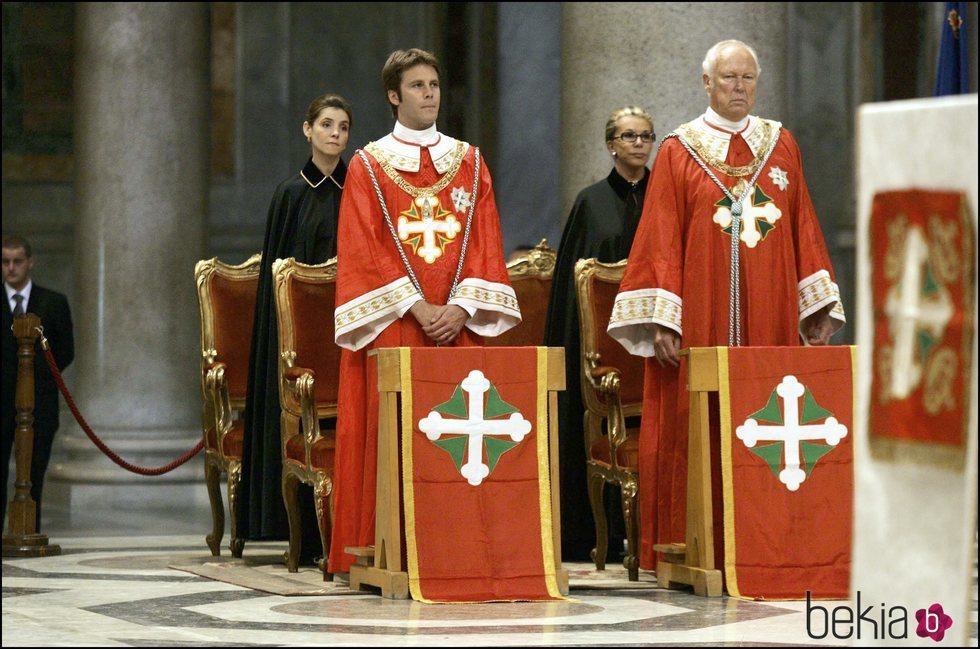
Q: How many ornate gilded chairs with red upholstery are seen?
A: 4